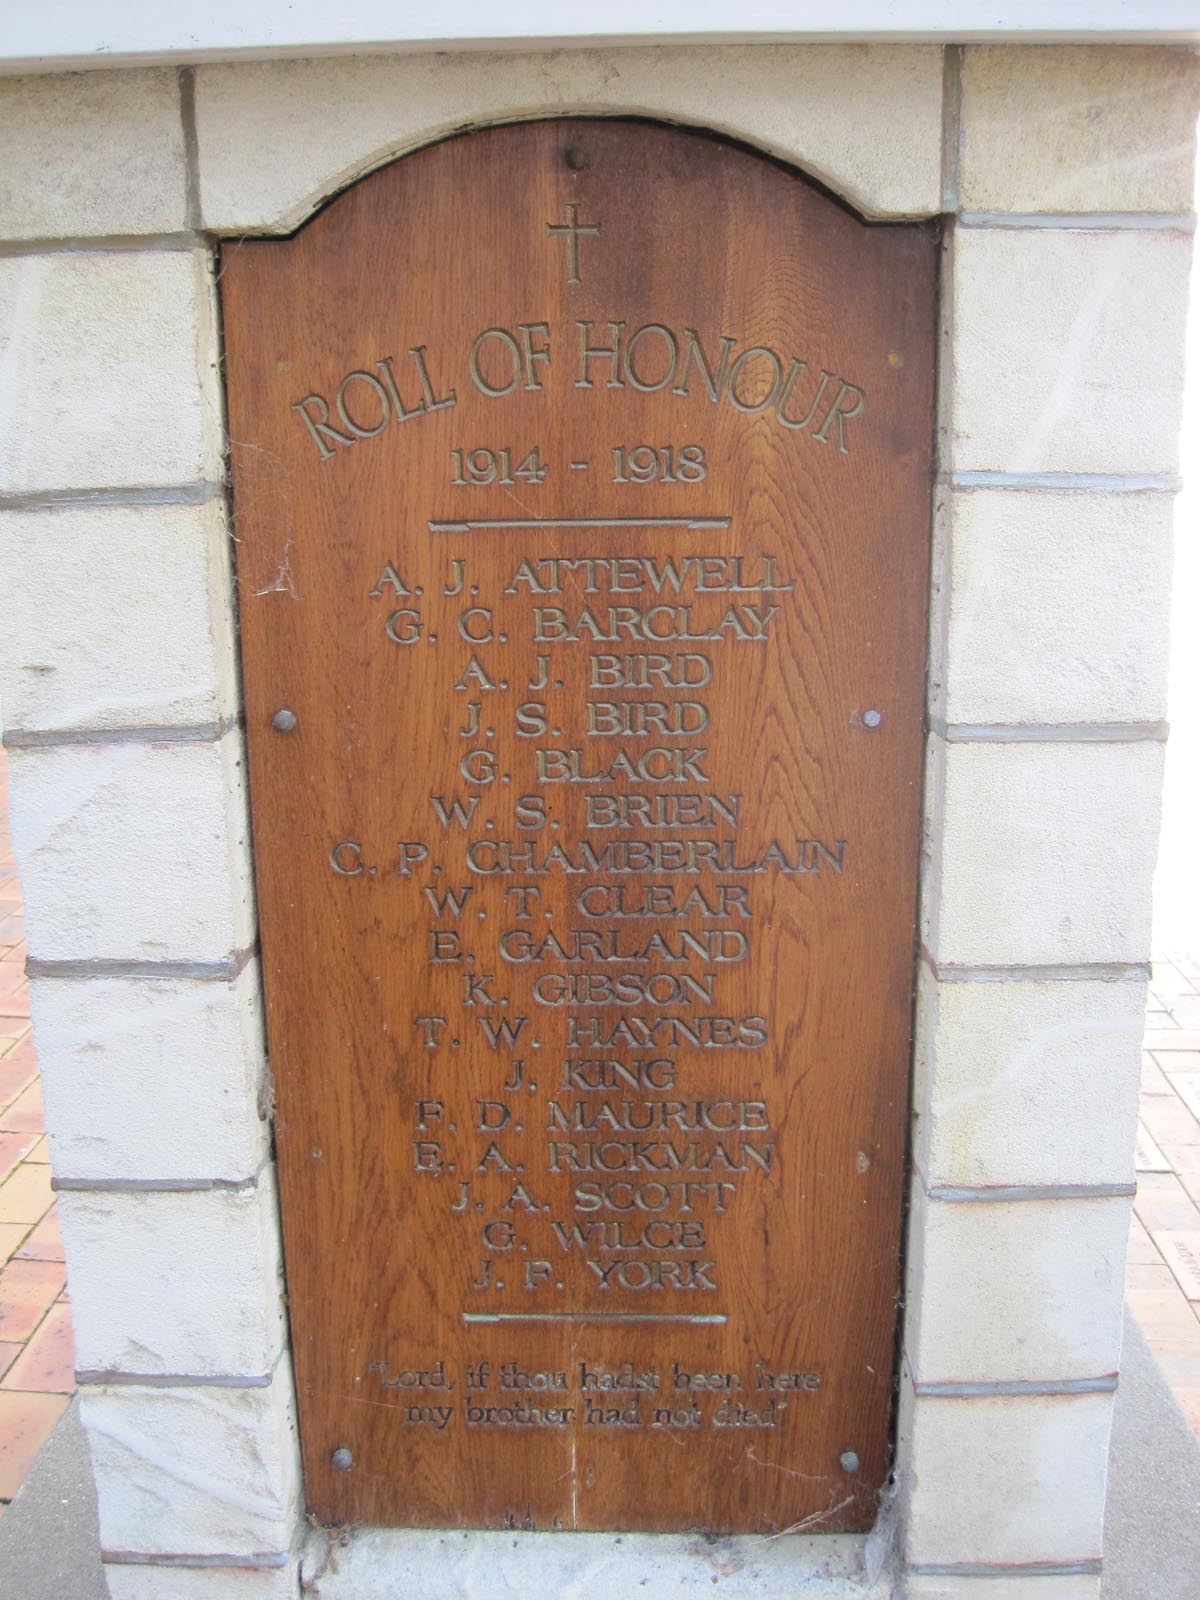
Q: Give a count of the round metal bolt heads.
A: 5